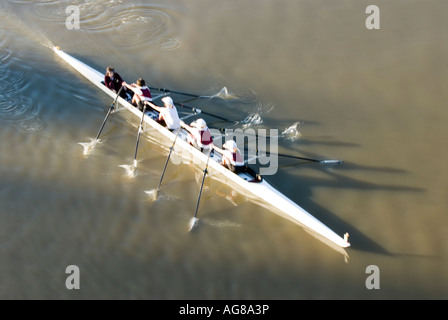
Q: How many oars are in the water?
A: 8